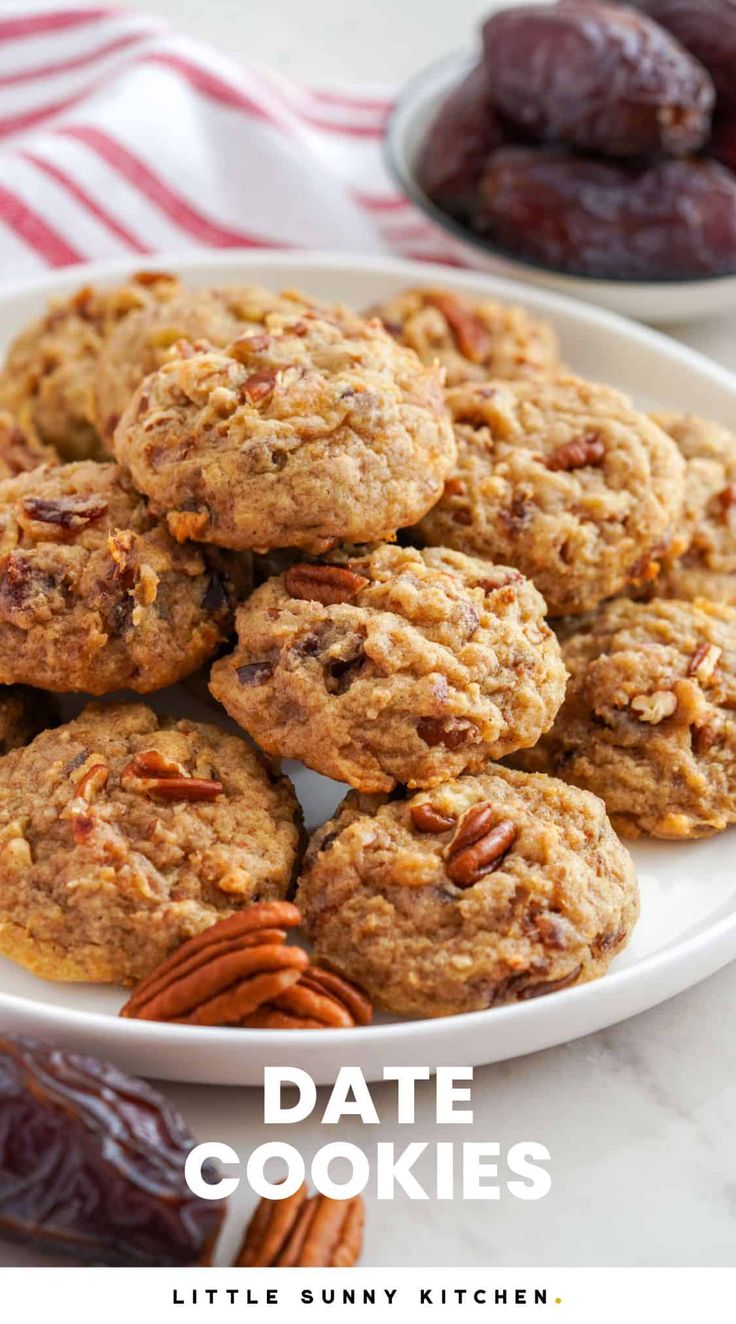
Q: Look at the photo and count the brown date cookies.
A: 13